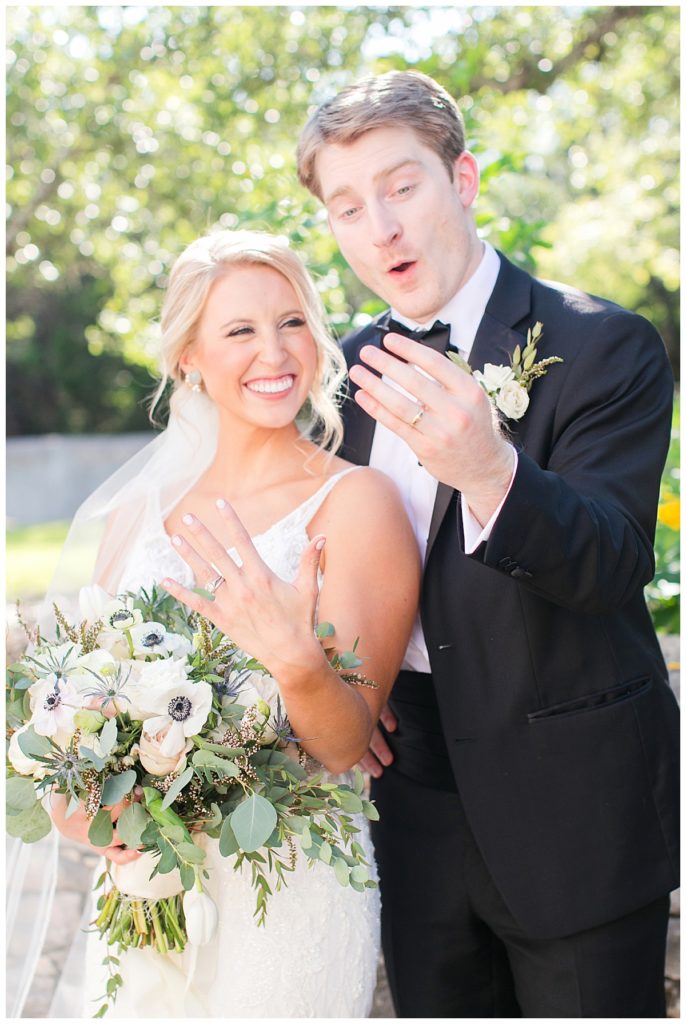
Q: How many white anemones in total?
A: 4